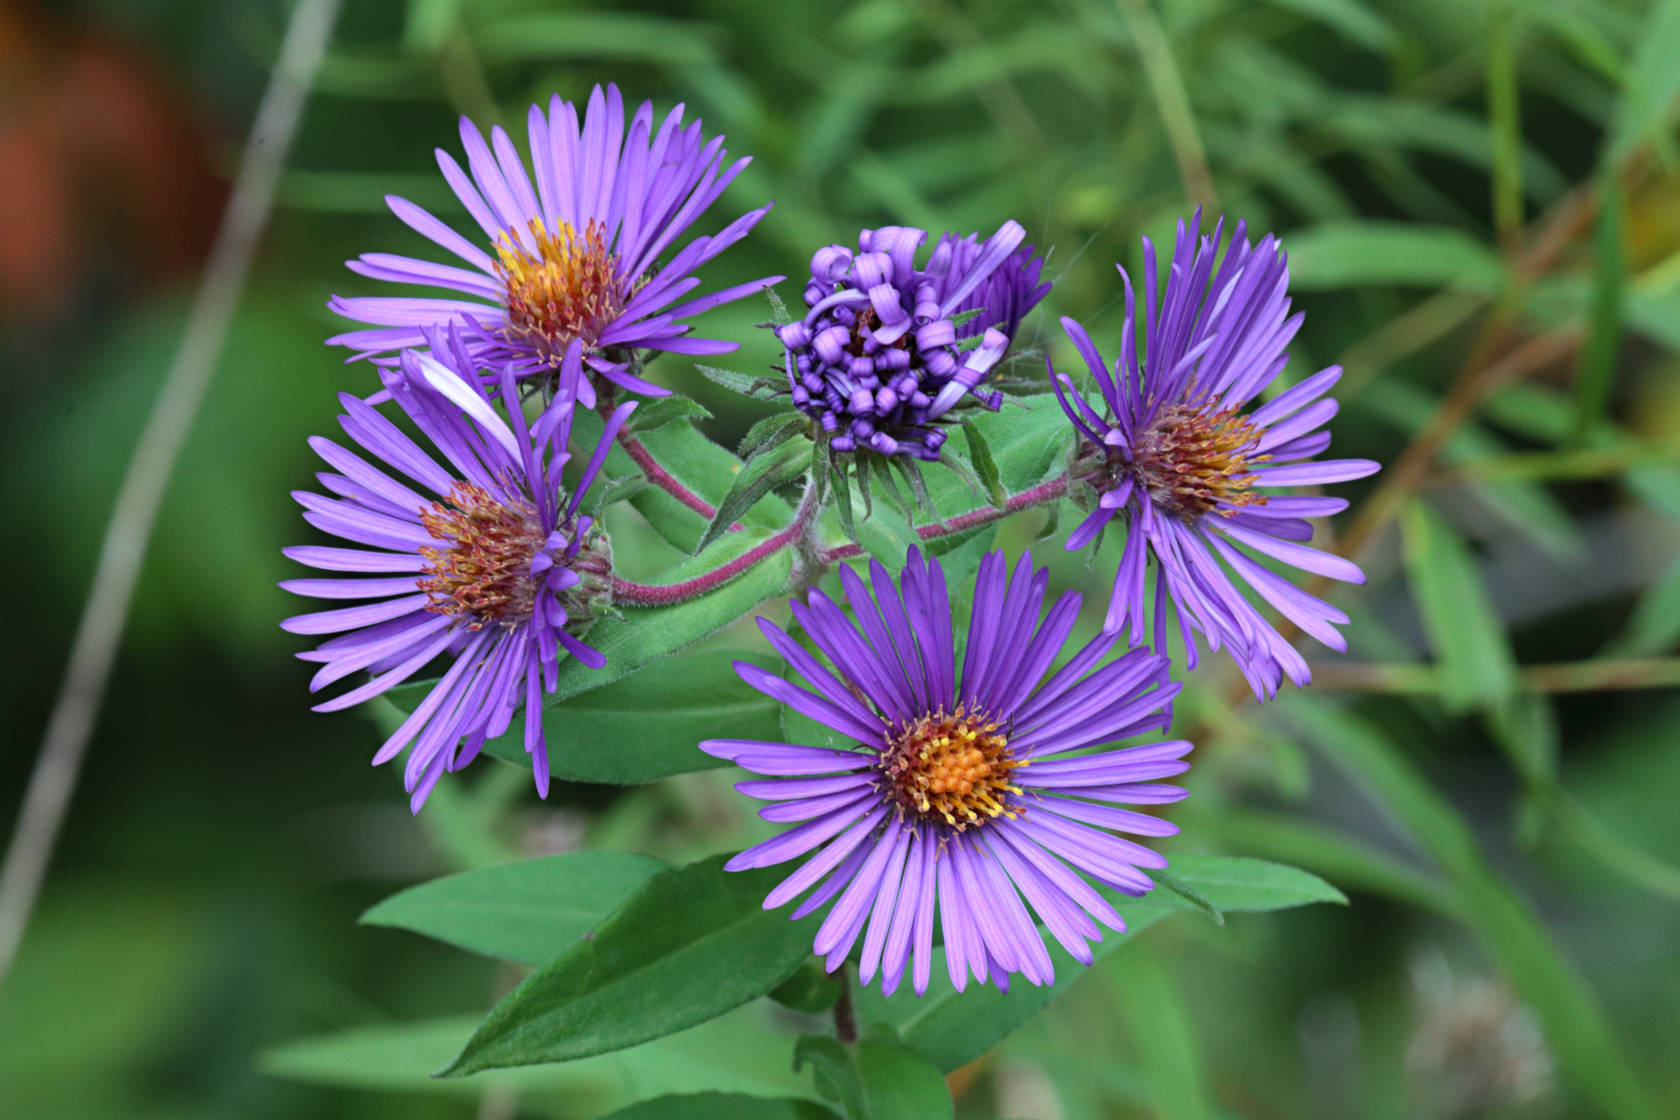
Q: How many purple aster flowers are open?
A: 4